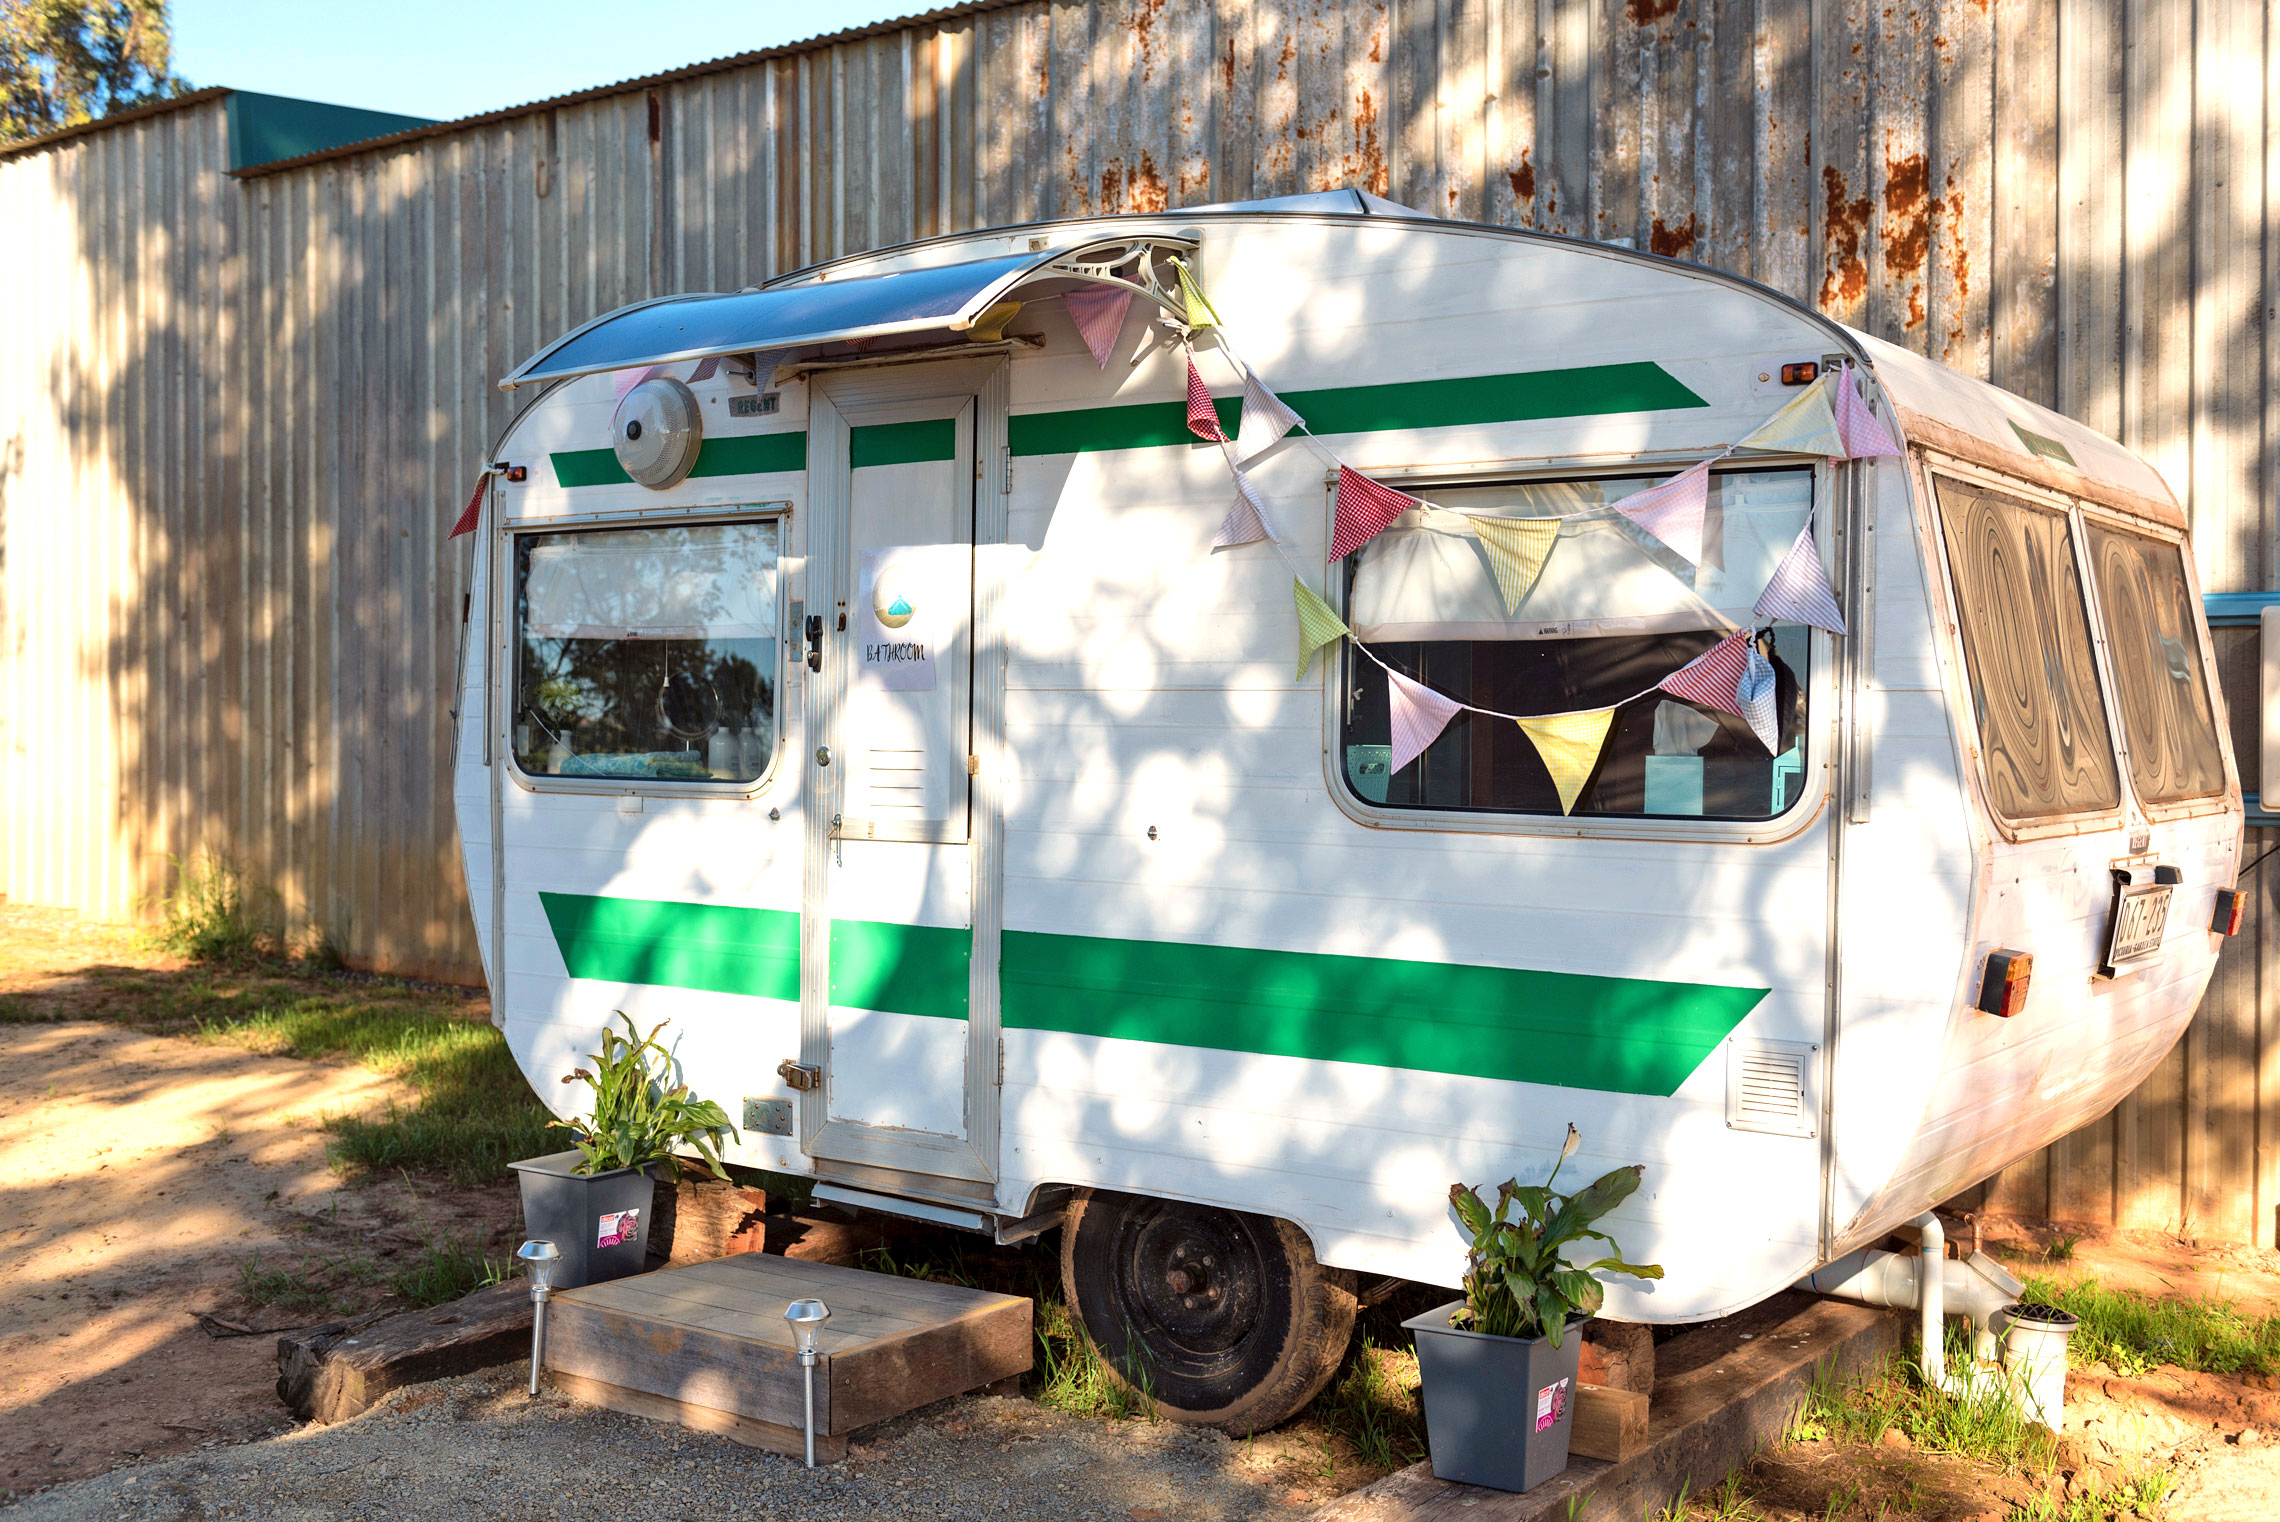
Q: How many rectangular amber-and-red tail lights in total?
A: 2